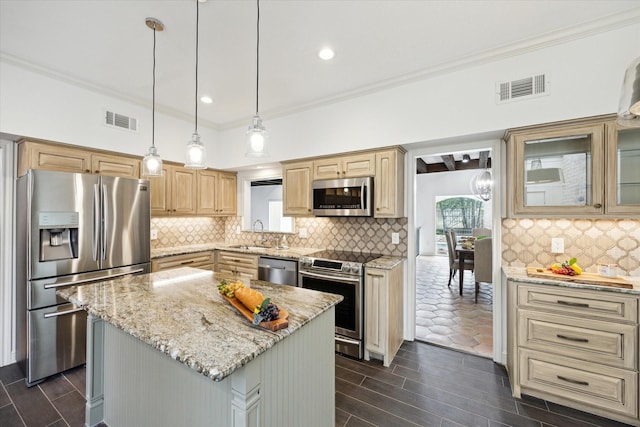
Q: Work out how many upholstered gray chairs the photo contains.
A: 4